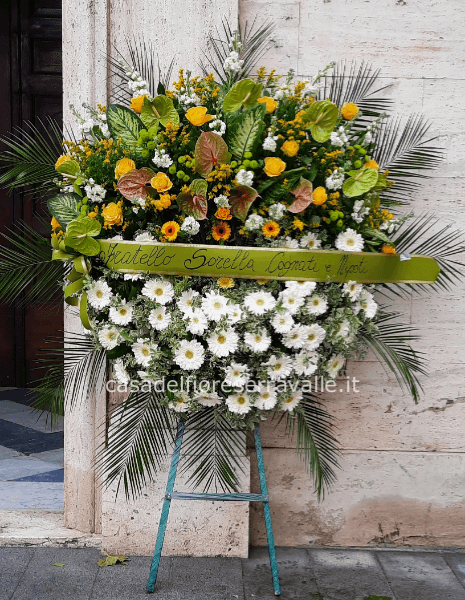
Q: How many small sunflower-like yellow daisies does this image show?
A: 3